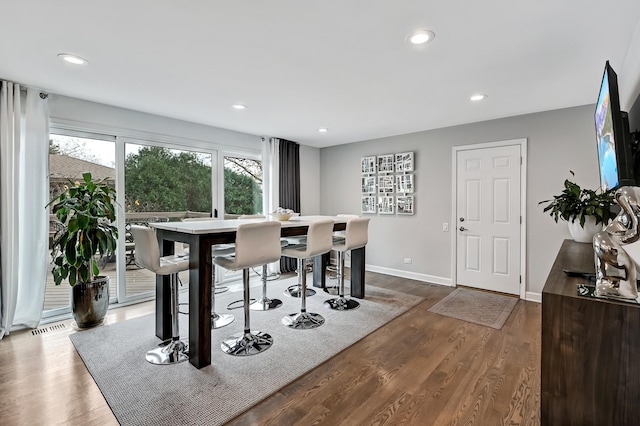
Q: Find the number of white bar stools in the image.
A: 8